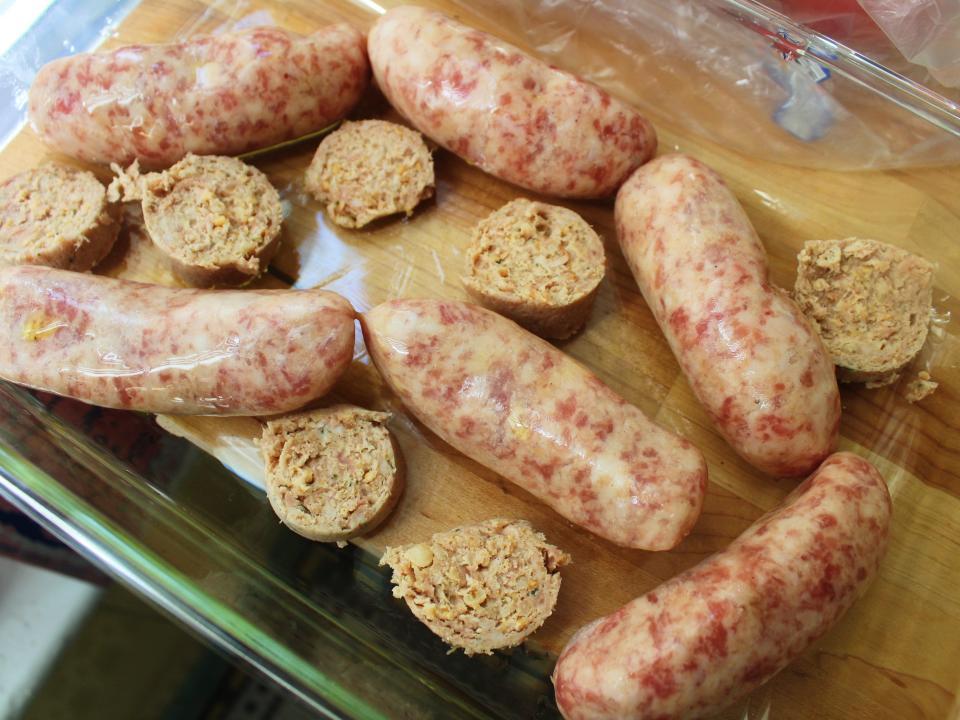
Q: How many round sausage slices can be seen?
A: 7